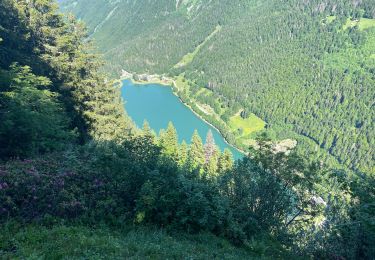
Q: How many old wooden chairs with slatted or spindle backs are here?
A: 0